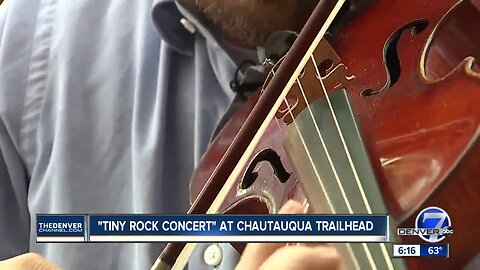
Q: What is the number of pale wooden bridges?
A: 1